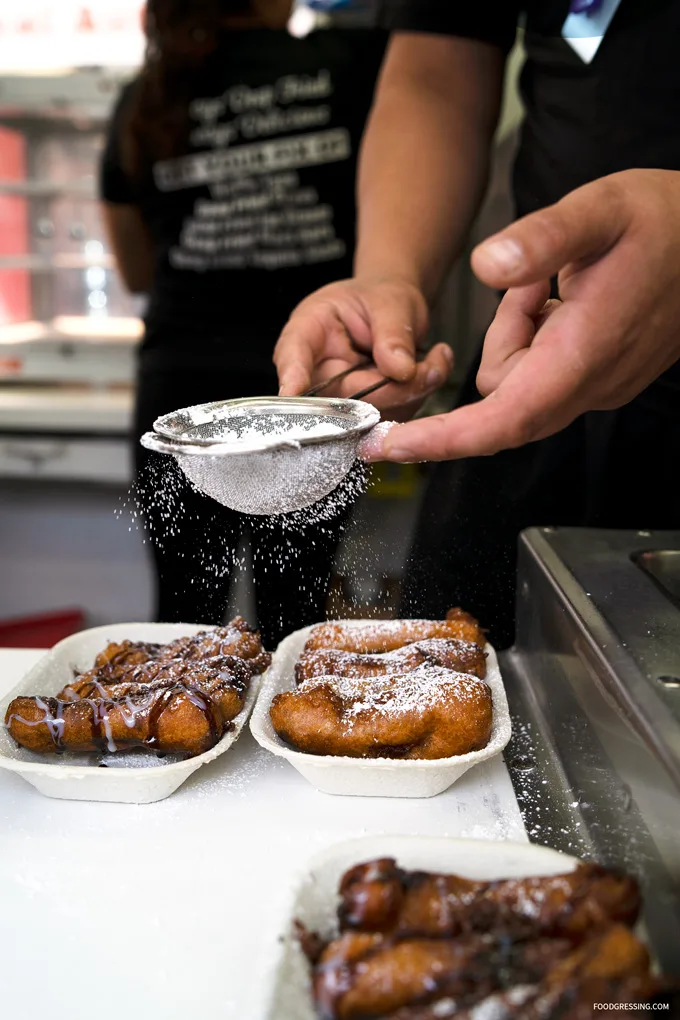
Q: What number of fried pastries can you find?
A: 9